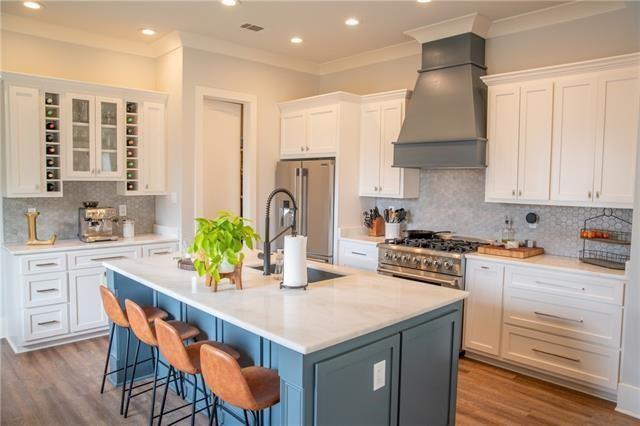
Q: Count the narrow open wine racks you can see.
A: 2